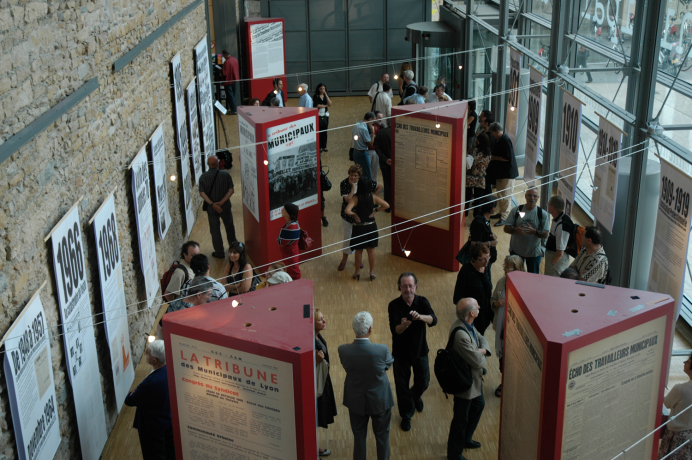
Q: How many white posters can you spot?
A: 13